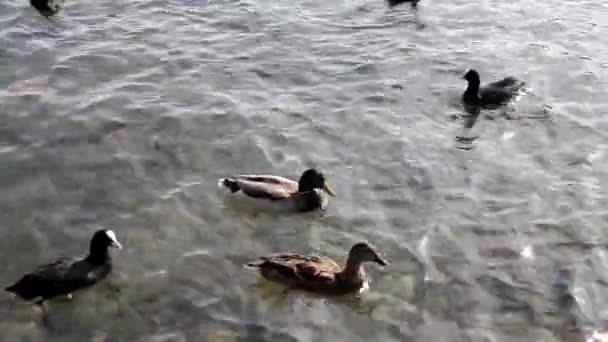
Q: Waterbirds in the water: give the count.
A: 6